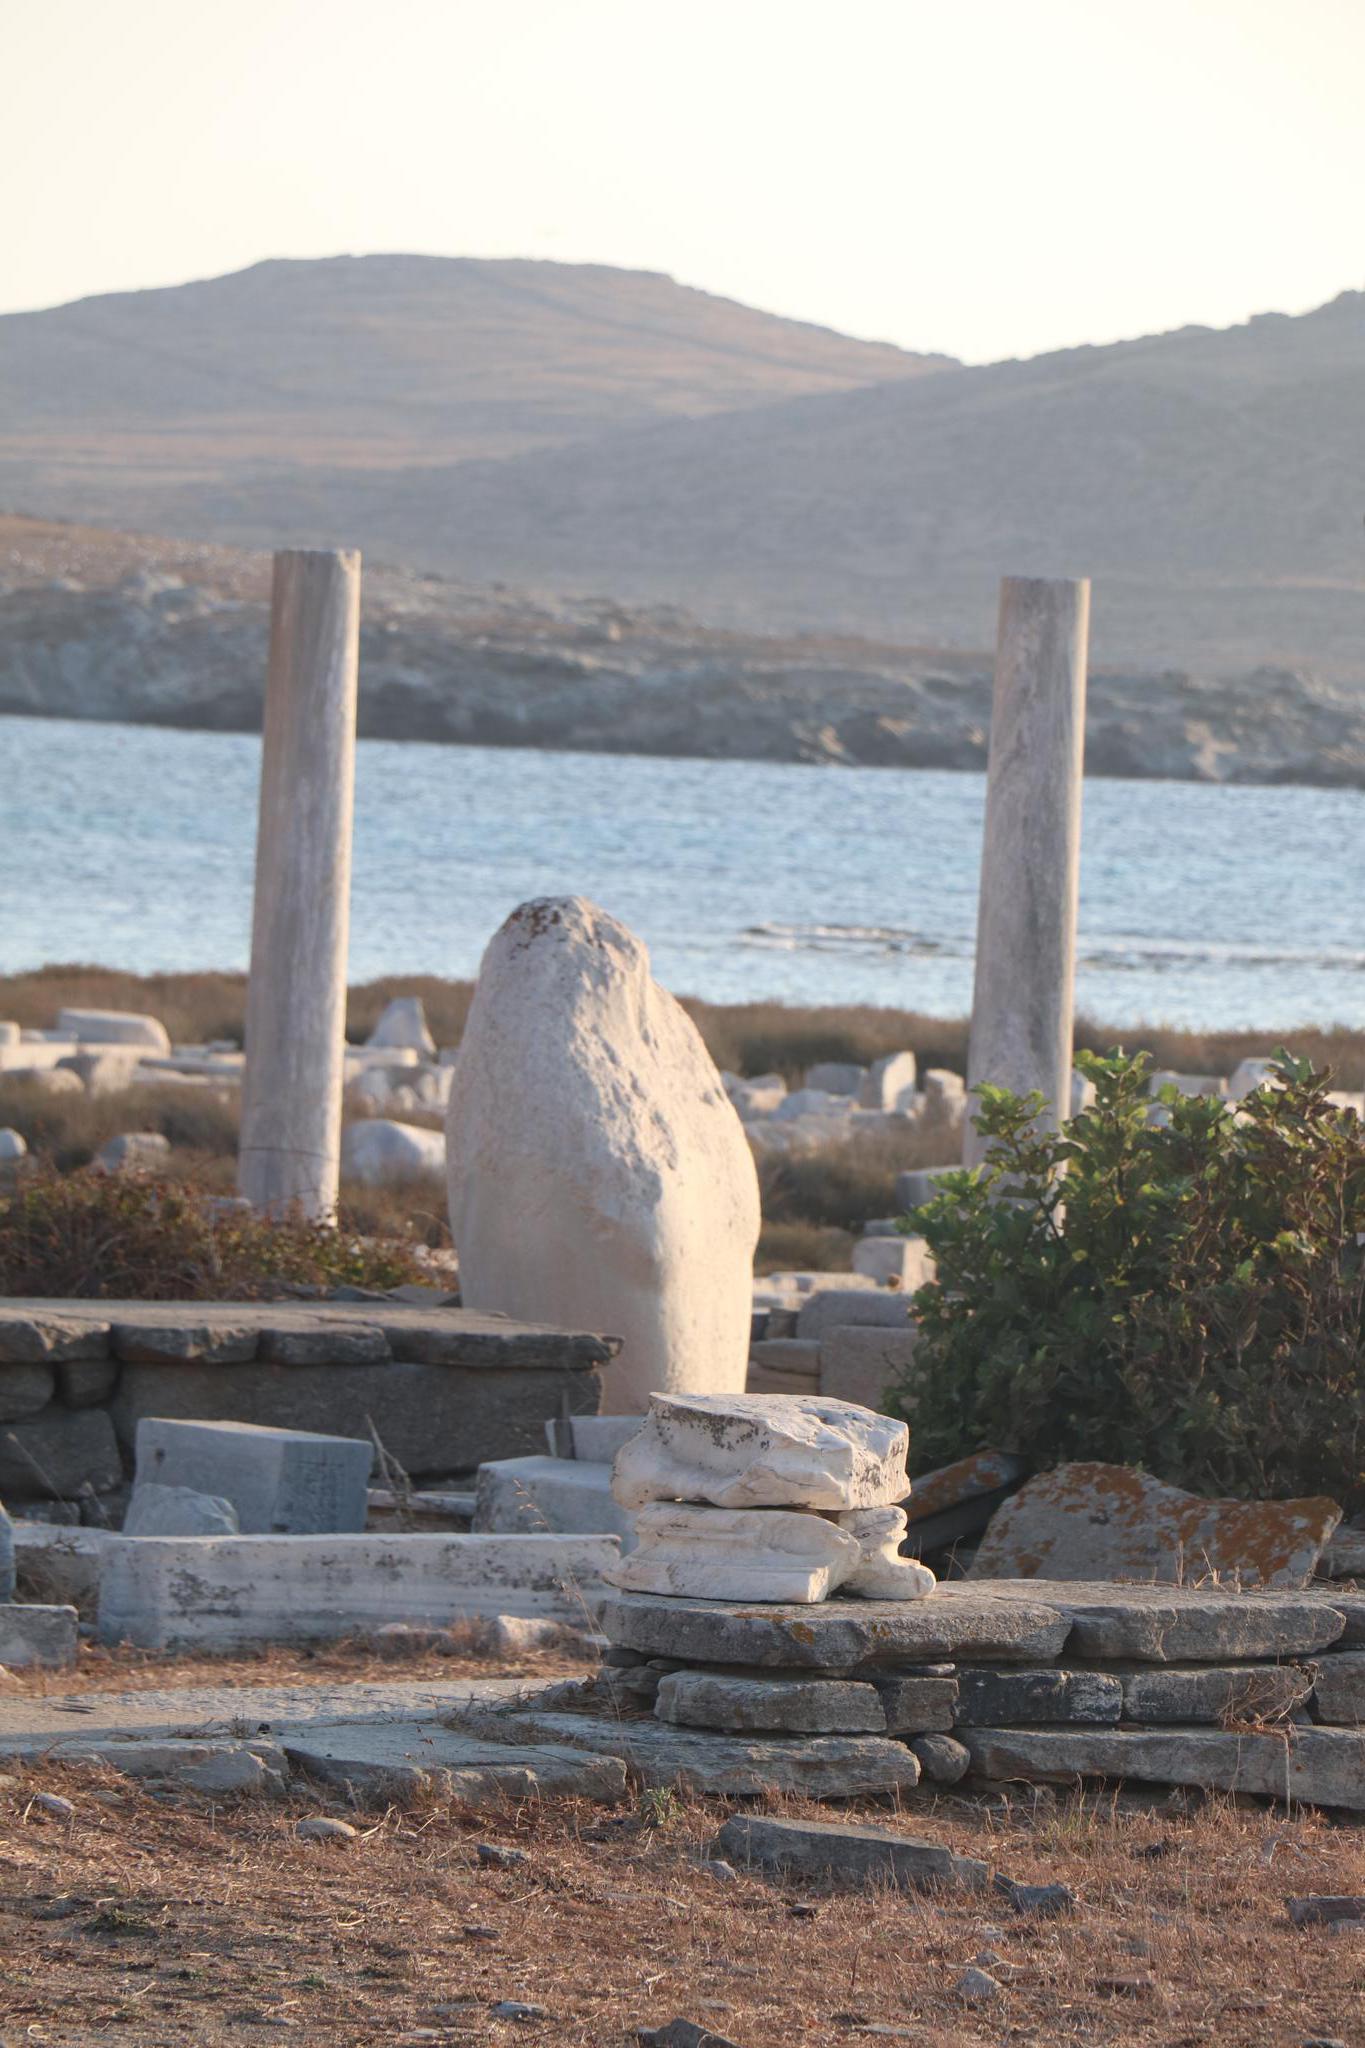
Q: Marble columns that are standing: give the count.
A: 2